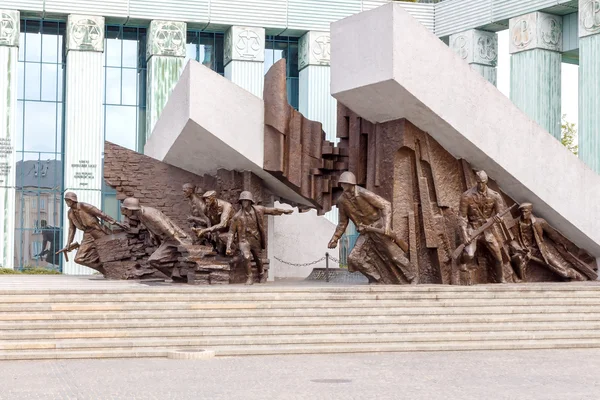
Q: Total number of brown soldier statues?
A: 8